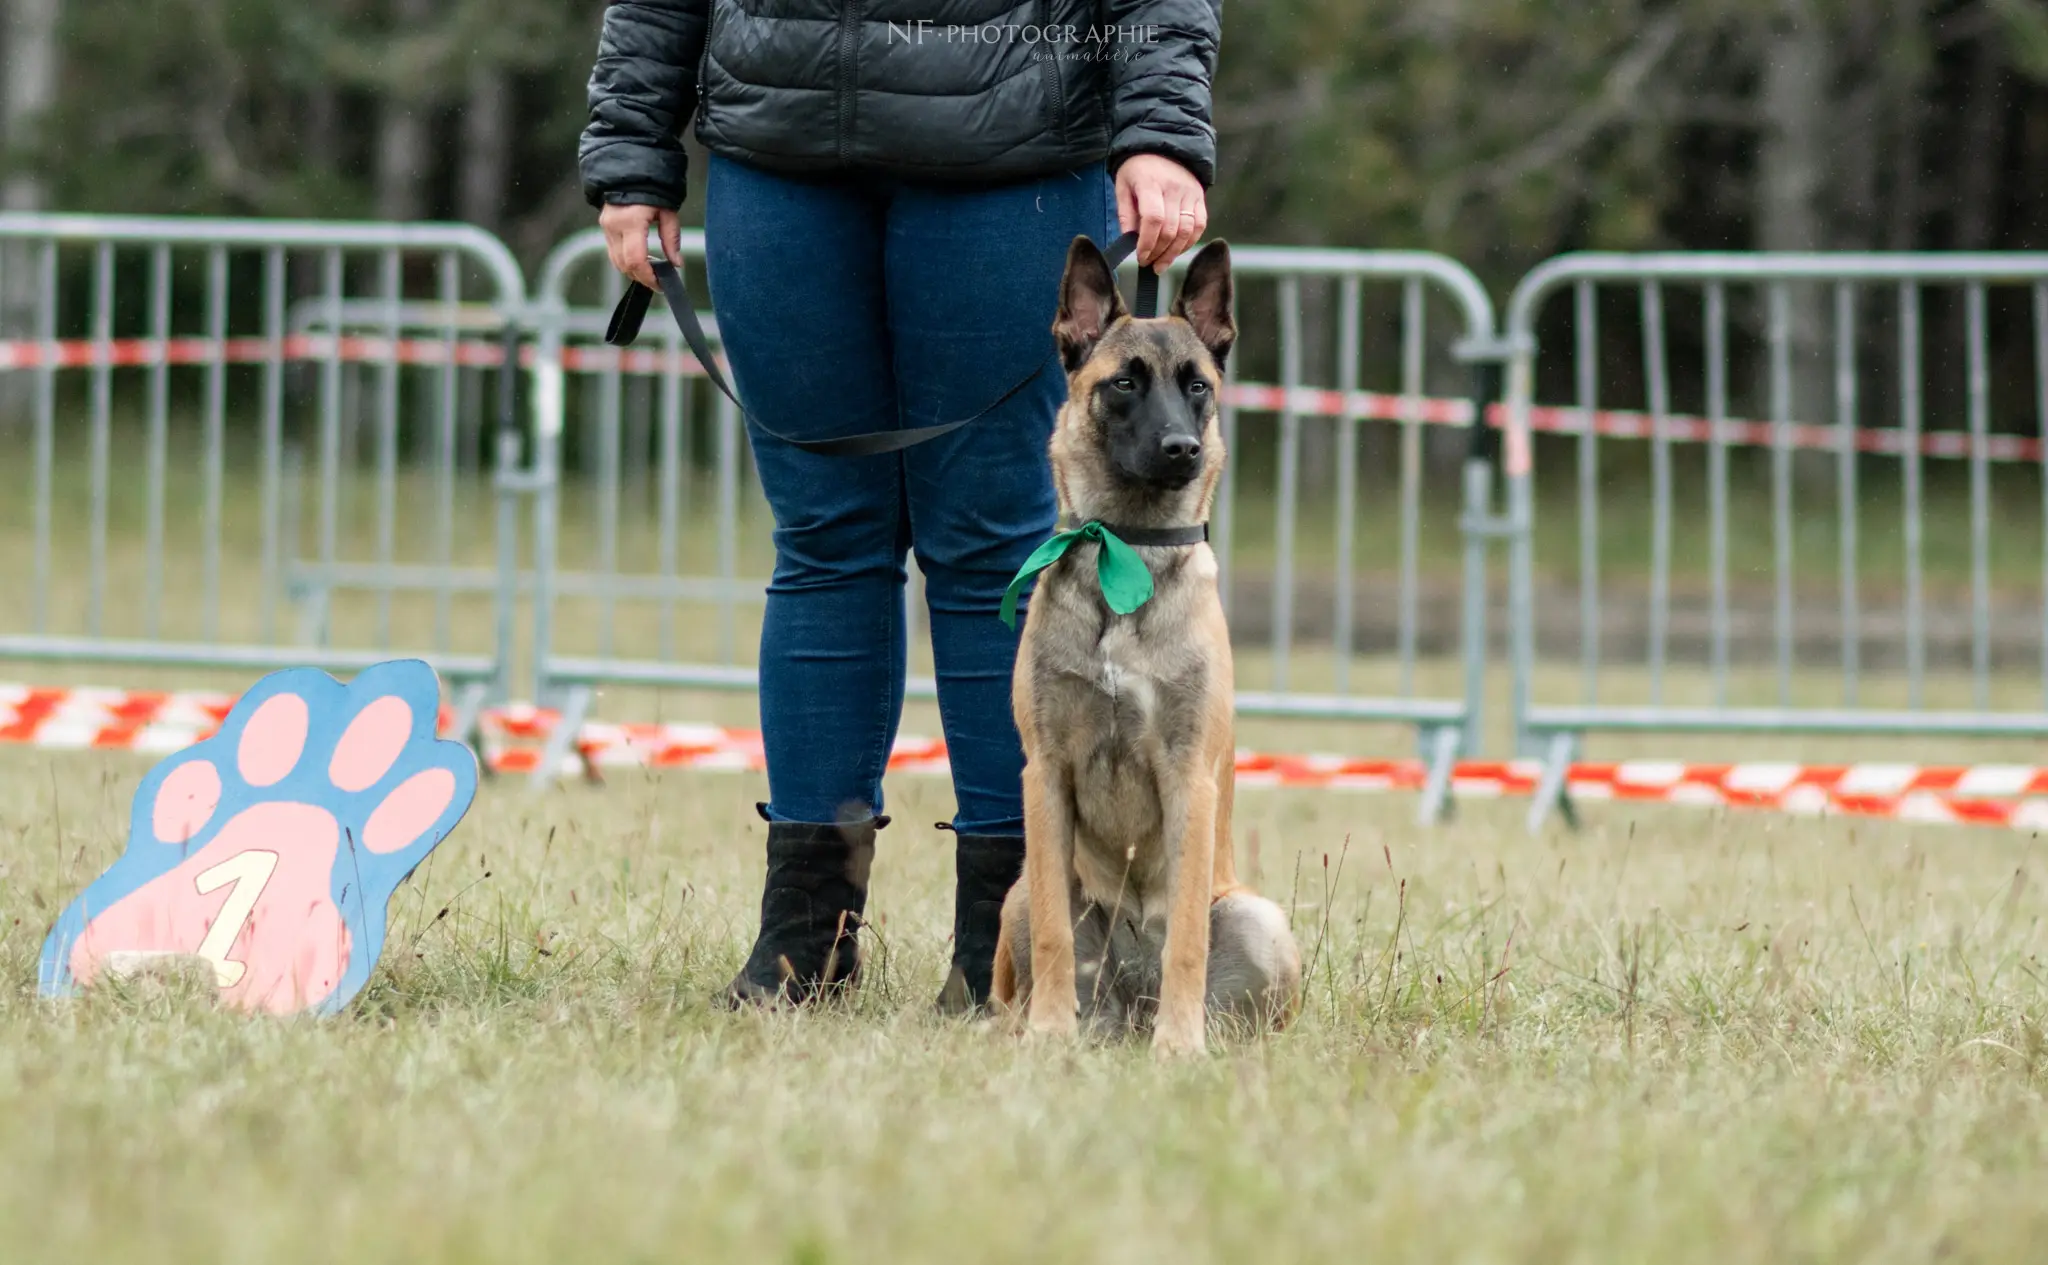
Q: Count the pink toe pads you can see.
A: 4